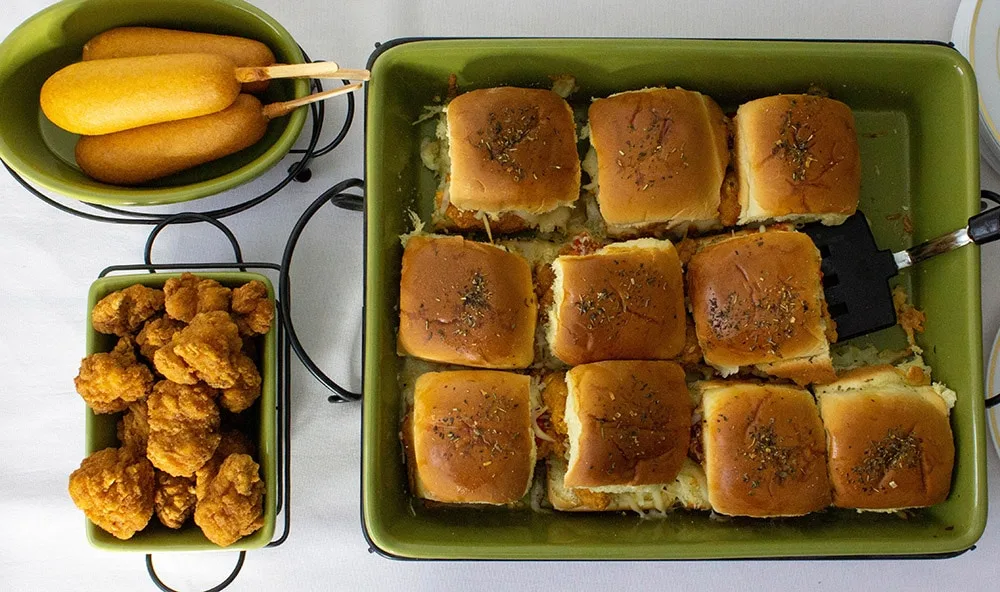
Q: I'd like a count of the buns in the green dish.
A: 10